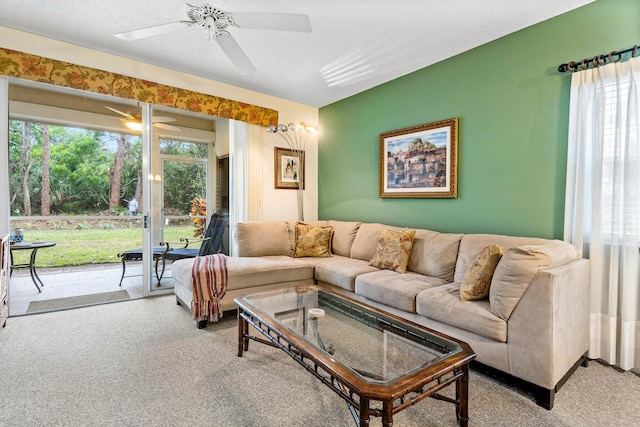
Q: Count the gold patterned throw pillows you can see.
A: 3